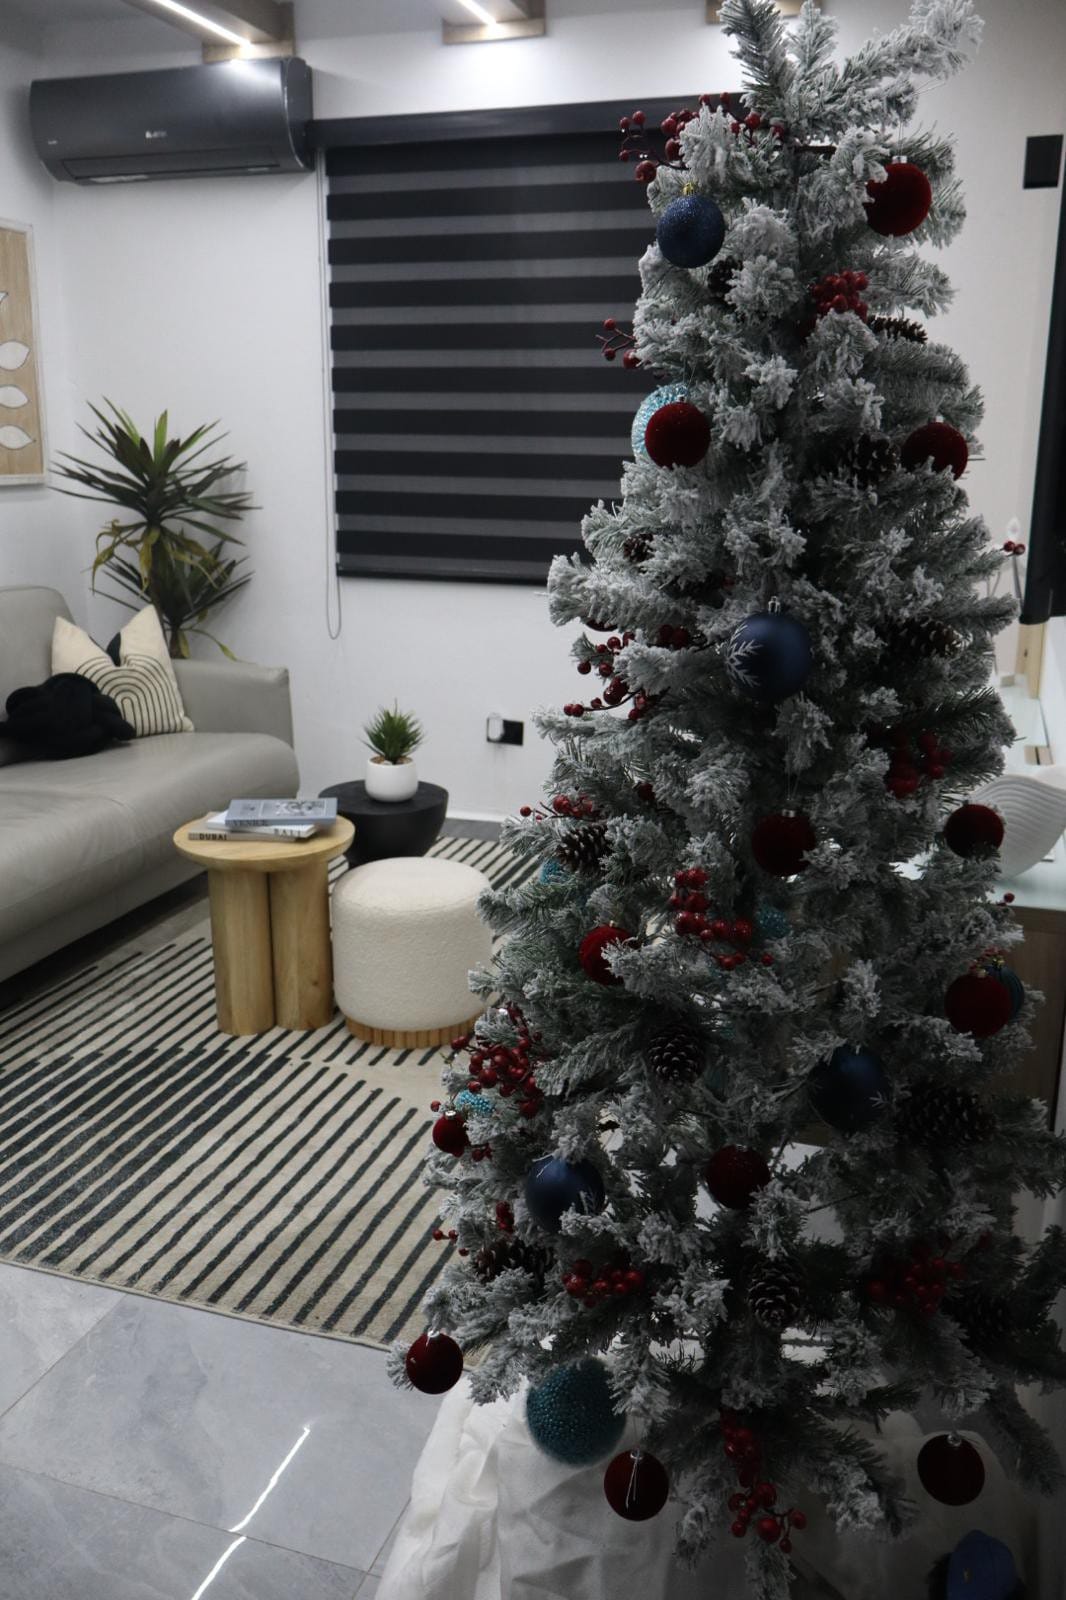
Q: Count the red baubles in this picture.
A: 12